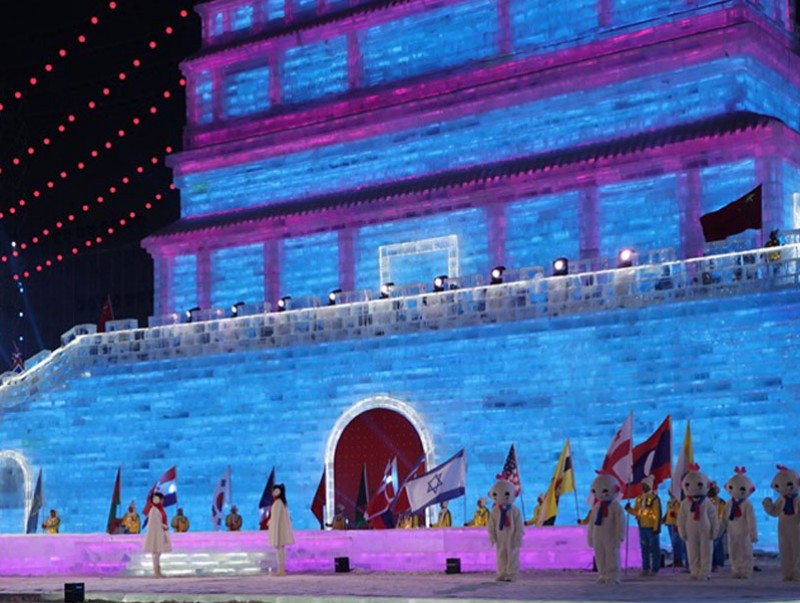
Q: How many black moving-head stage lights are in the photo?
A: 9